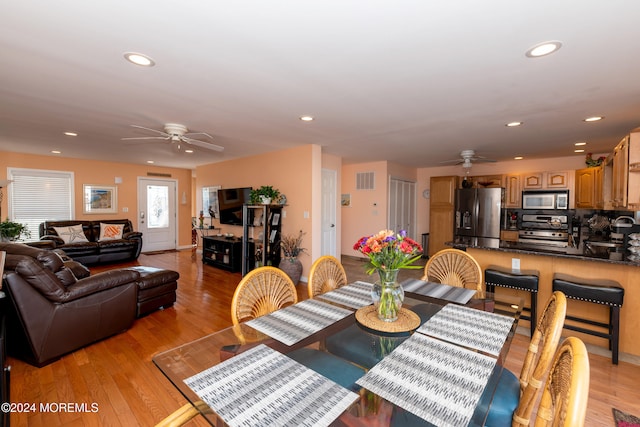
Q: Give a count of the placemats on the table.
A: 6